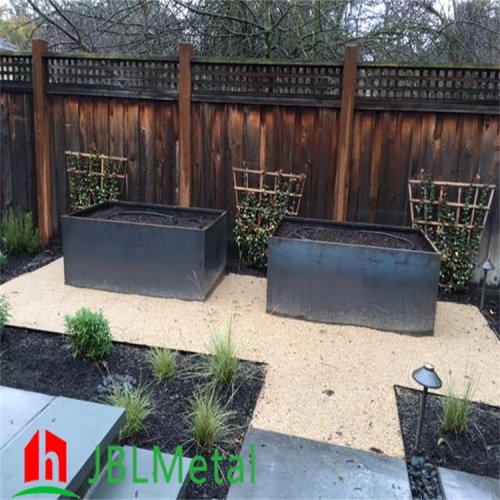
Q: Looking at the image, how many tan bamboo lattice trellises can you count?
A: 3